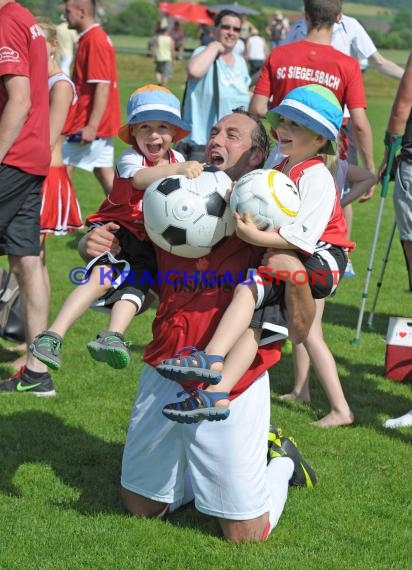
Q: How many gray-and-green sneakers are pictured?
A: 2